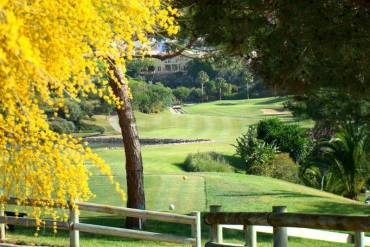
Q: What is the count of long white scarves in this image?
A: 0